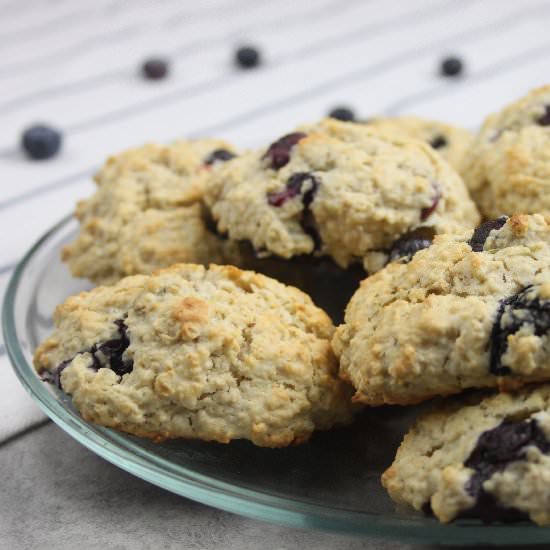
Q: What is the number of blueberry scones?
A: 7